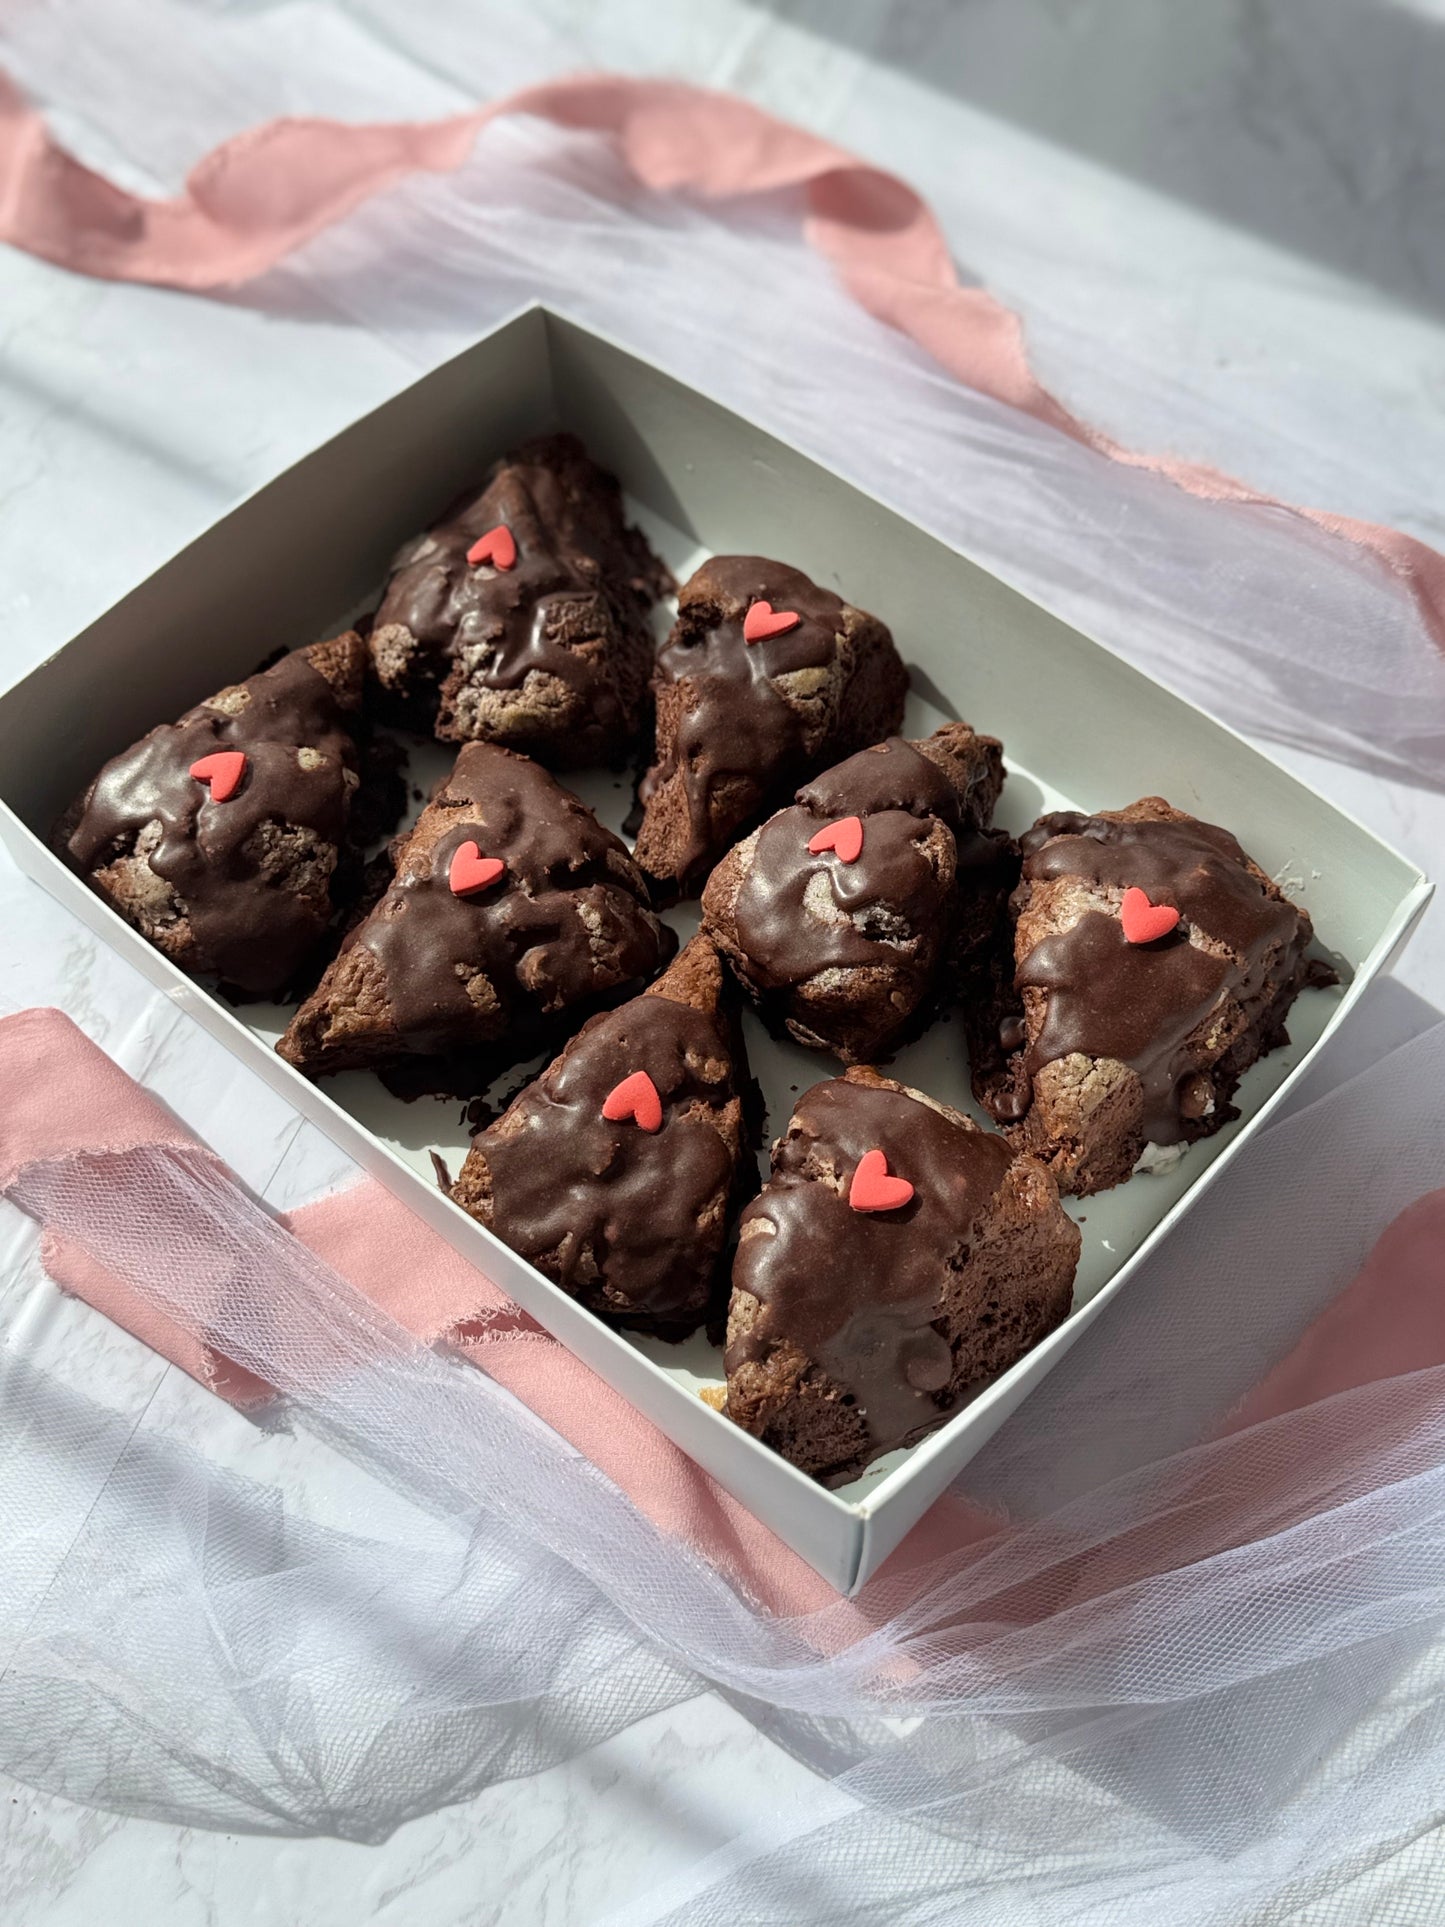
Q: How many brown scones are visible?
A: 8